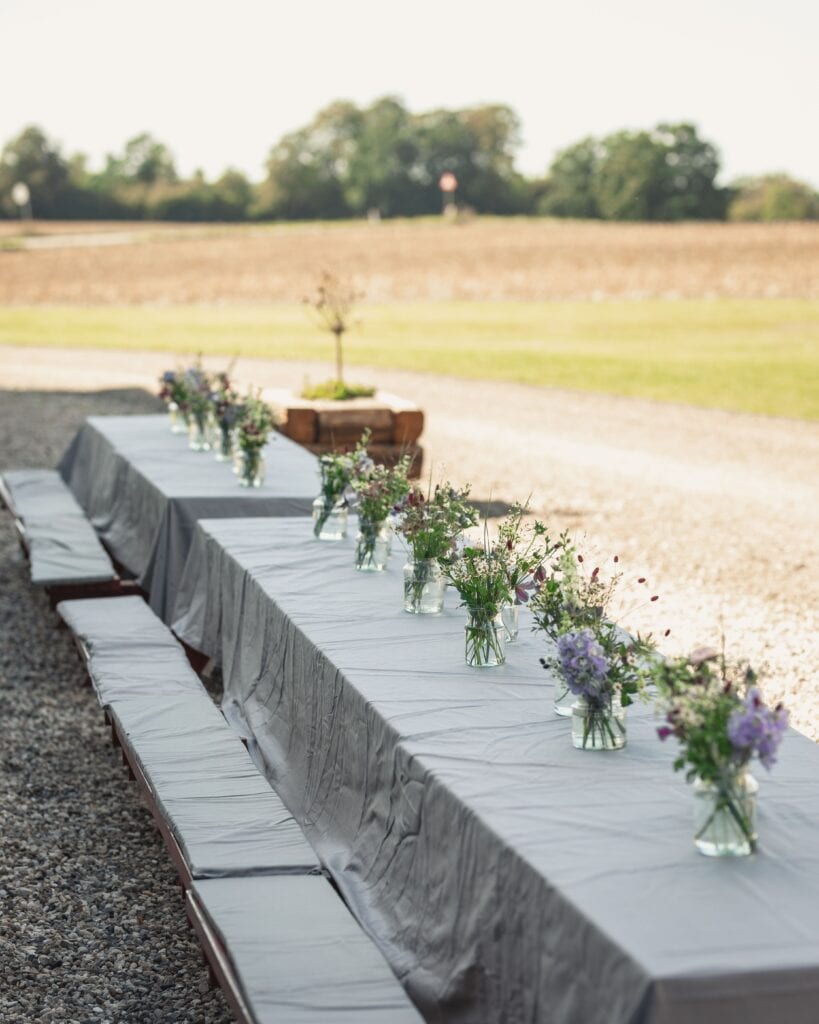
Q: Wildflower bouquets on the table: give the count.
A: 12